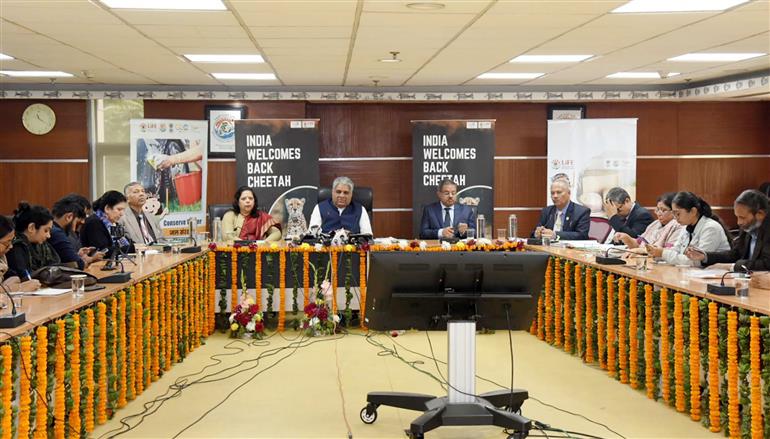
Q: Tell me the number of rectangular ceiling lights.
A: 10